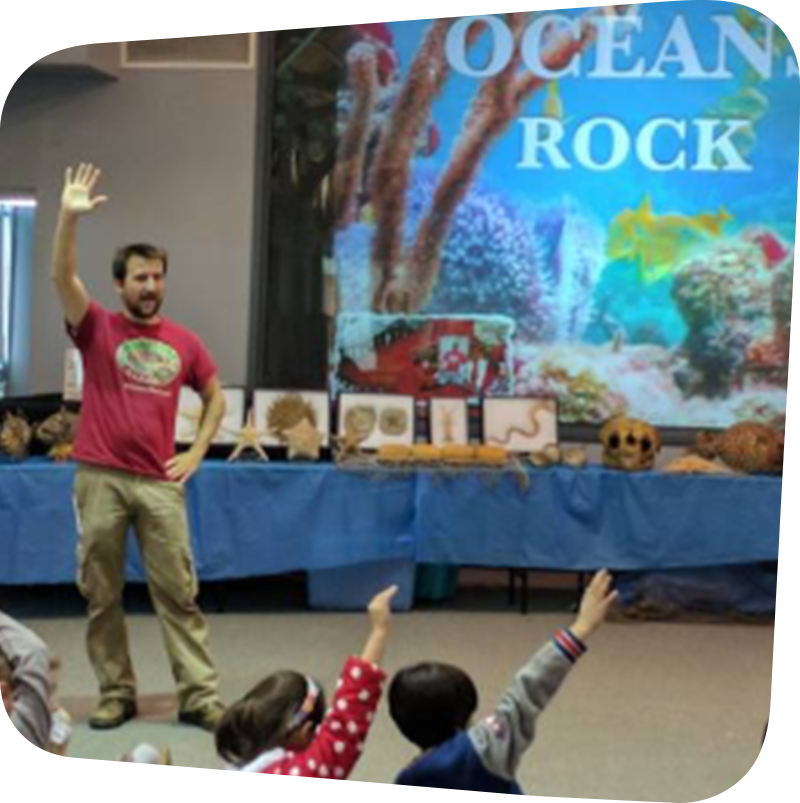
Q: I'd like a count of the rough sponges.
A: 4